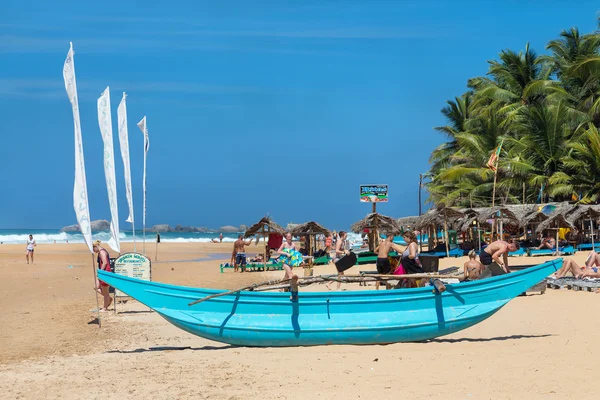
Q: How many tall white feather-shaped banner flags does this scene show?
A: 4